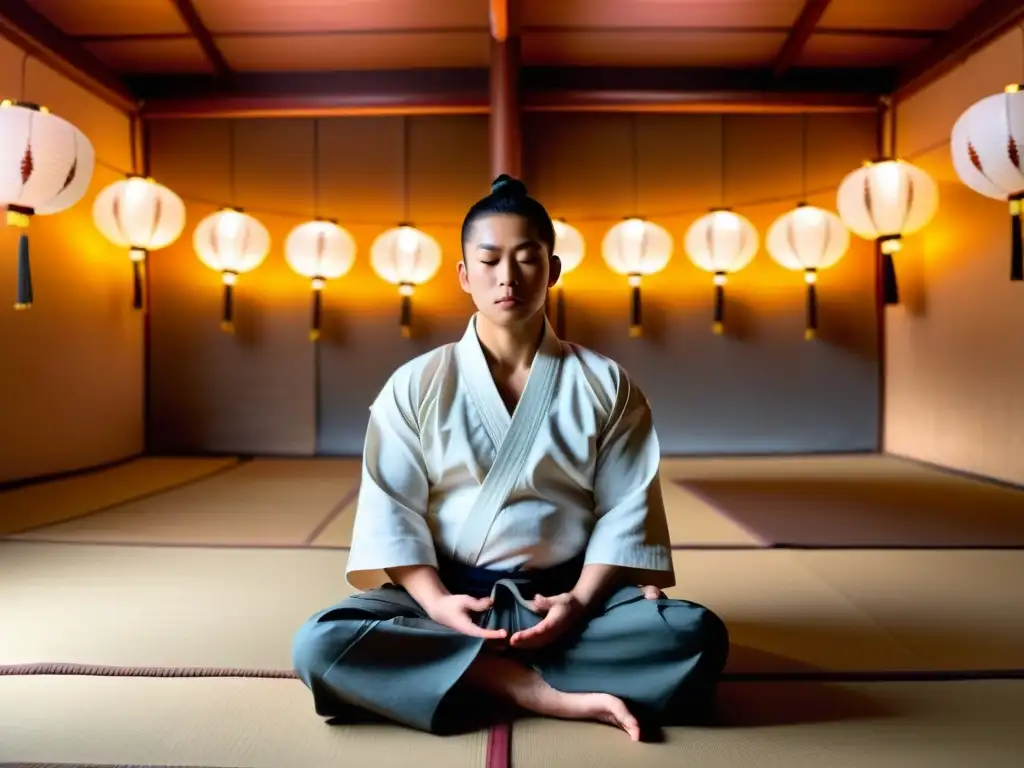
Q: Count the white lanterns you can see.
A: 11